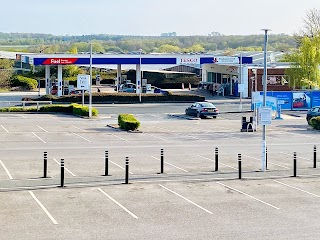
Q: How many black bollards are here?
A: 10